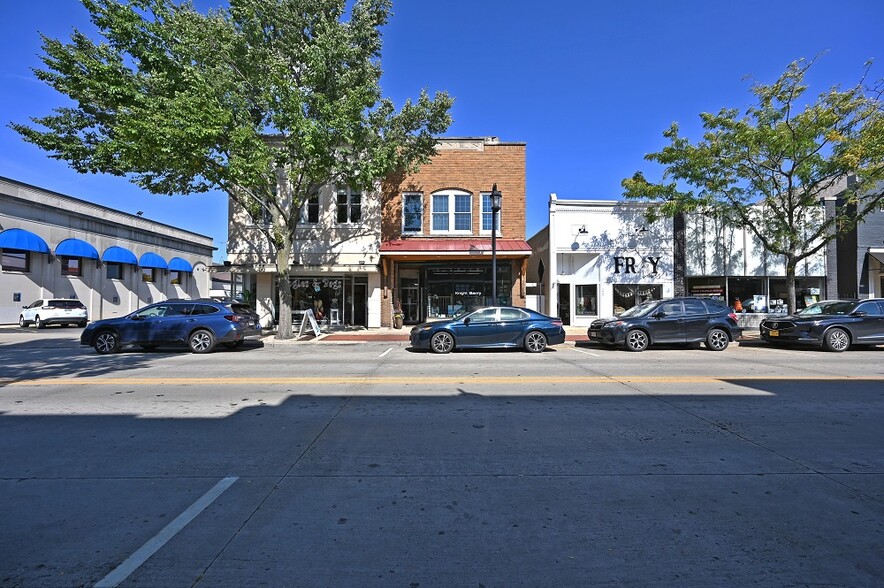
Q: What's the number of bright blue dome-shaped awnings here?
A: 5